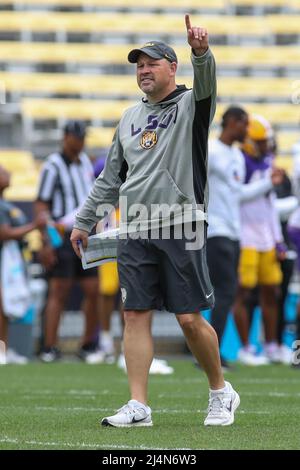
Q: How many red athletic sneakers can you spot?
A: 0